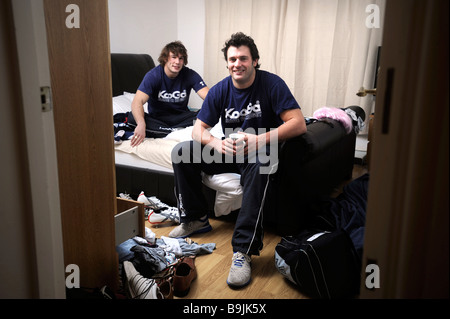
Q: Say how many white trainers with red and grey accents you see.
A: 2